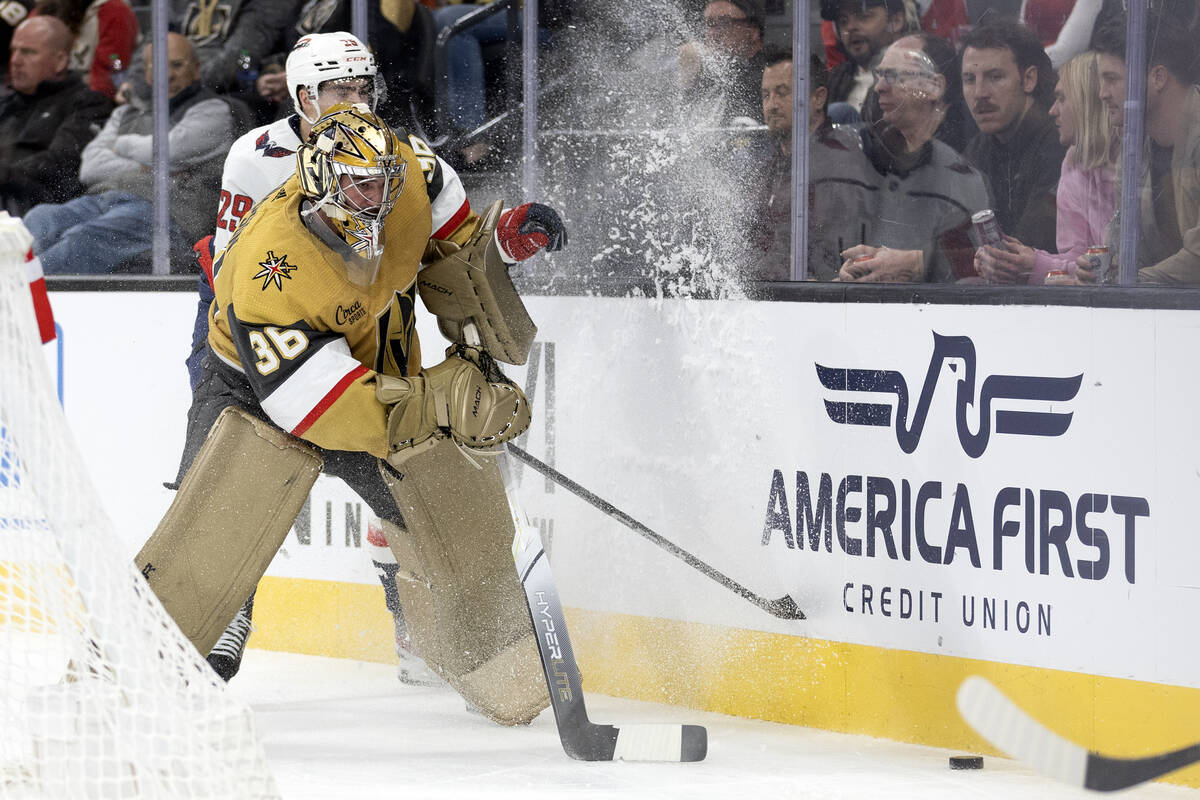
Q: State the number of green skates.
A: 0